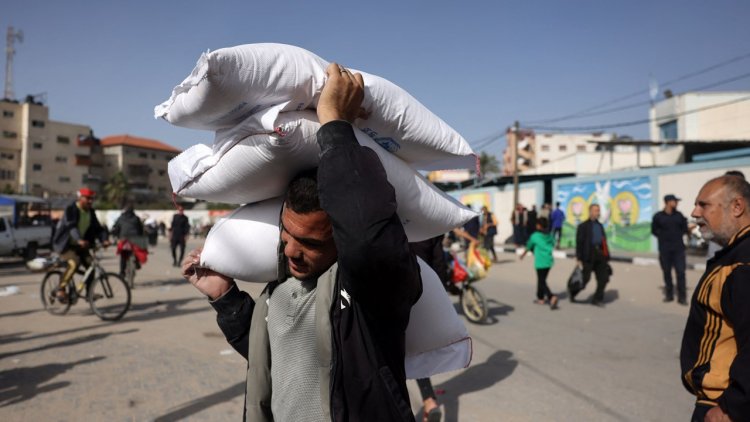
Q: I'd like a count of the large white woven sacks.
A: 3